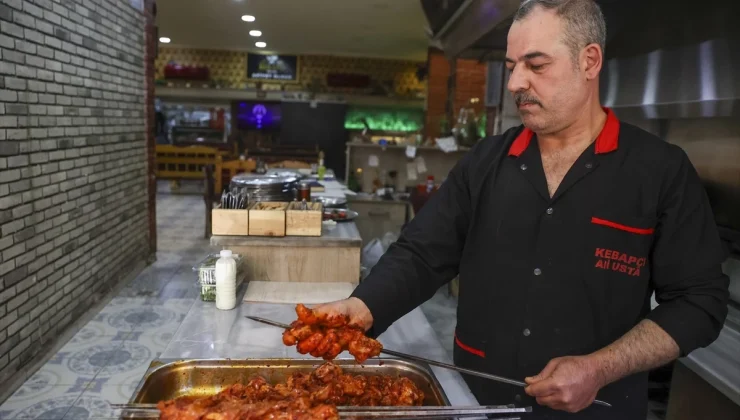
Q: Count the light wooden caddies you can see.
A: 3